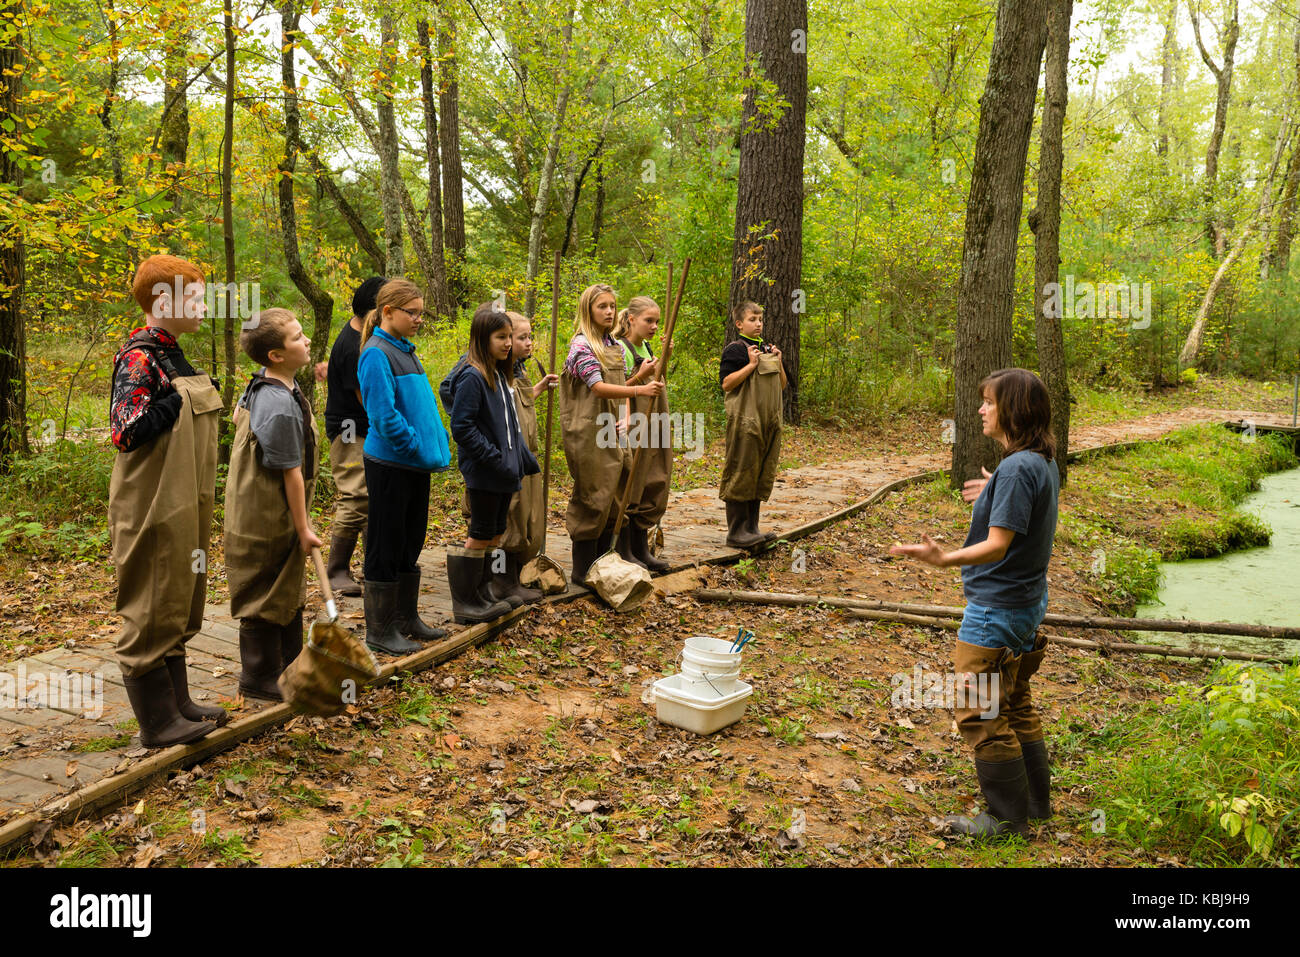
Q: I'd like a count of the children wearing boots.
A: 9